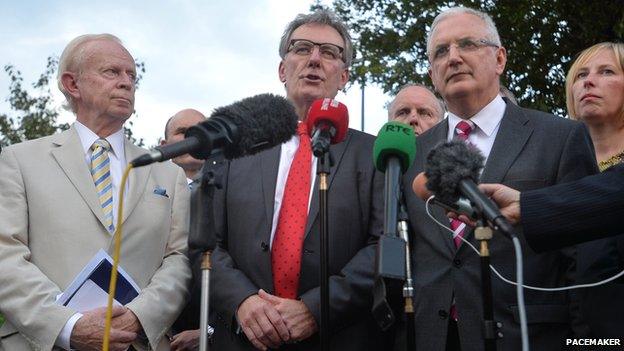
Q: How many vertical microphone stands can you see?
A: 4